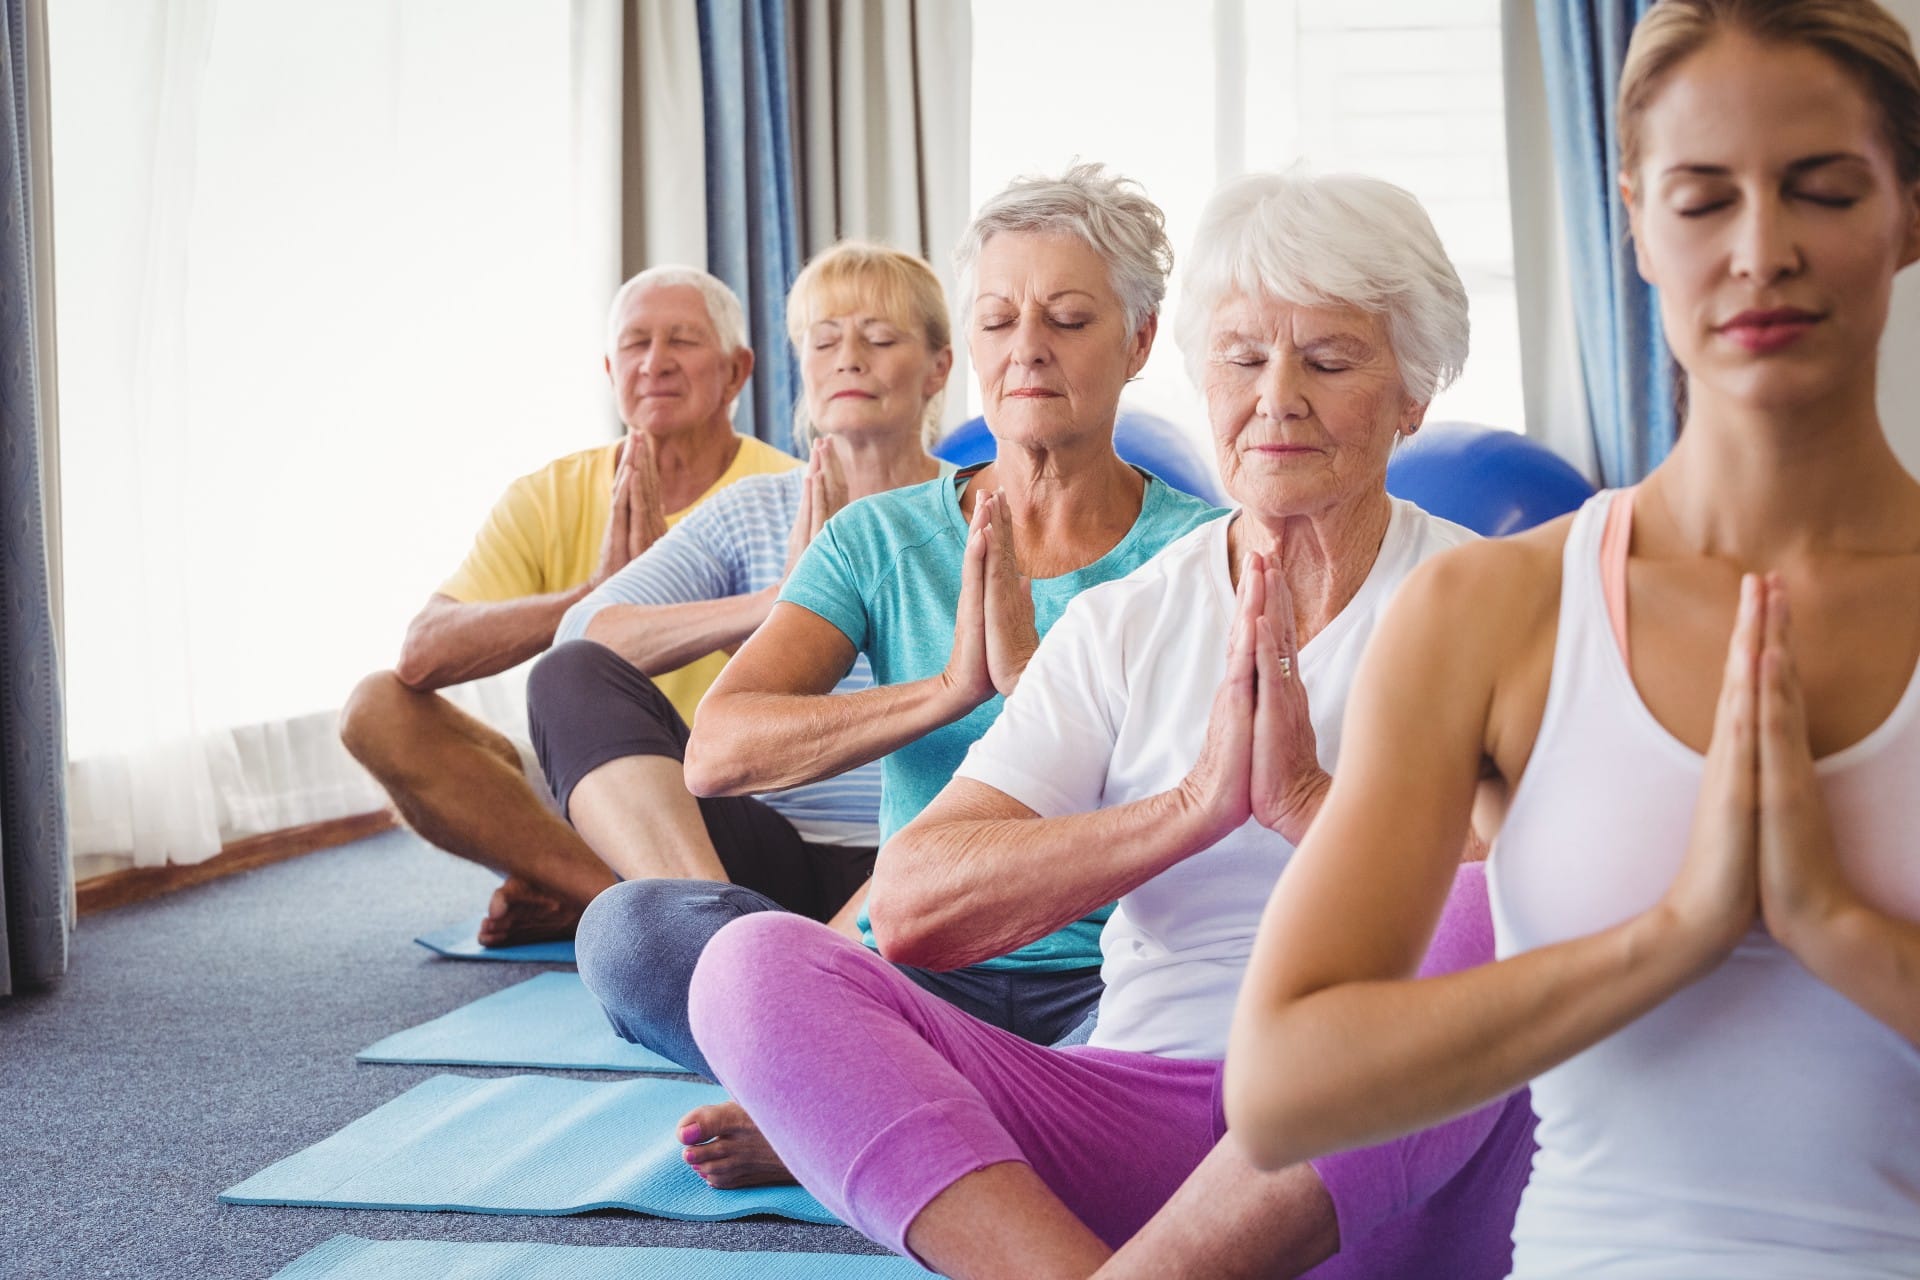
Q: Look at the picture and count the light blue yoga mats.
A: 4